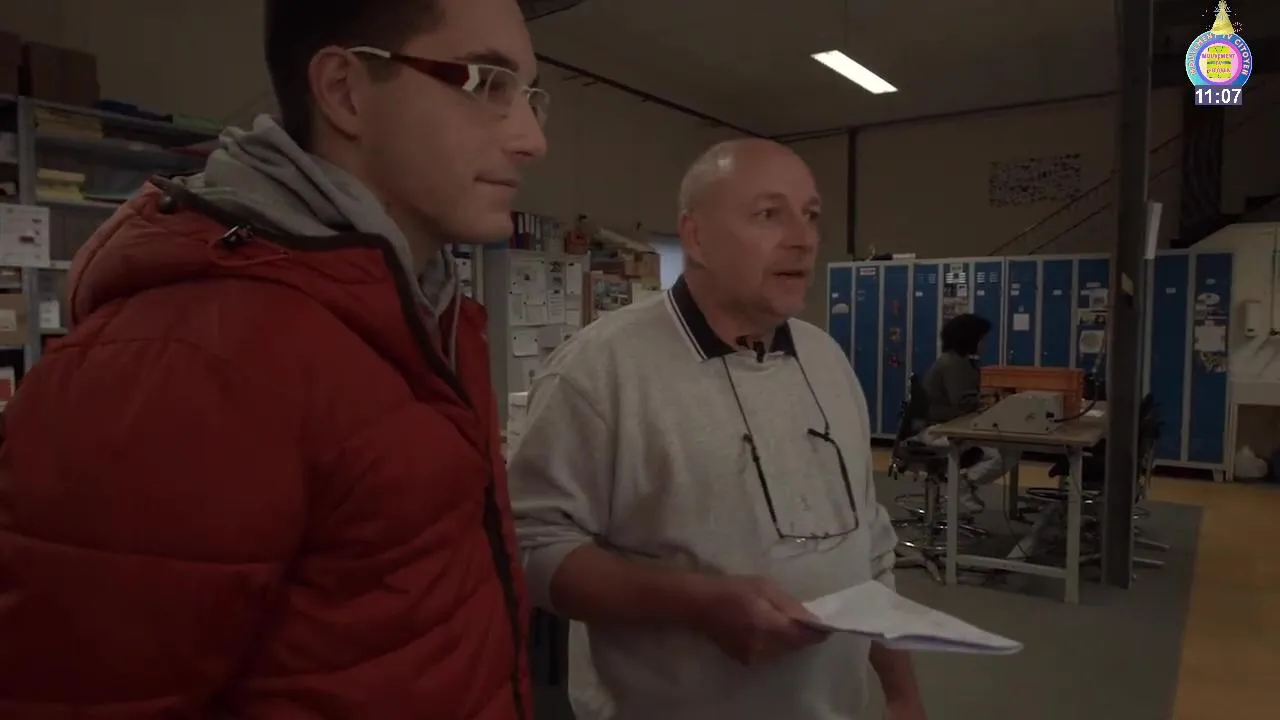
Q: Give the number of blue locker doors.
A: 11